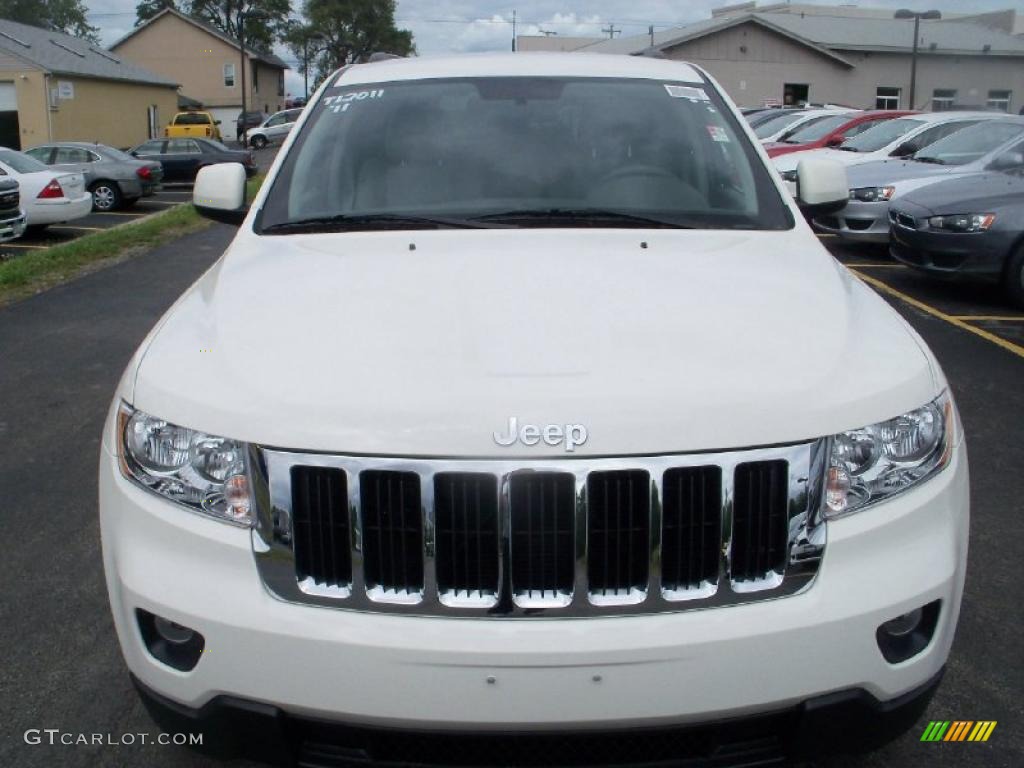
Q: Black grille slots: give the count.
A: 7